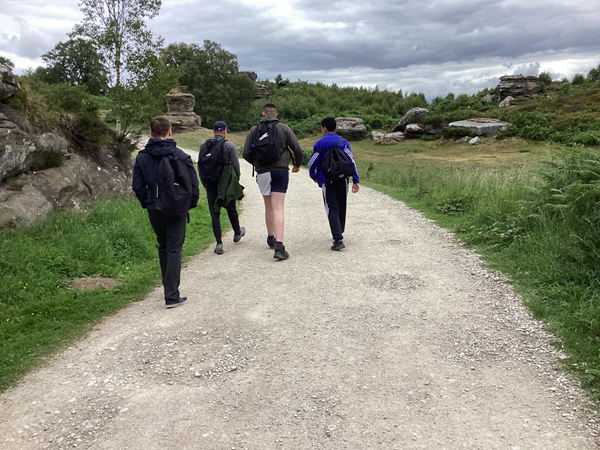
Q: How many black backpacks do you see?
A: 4